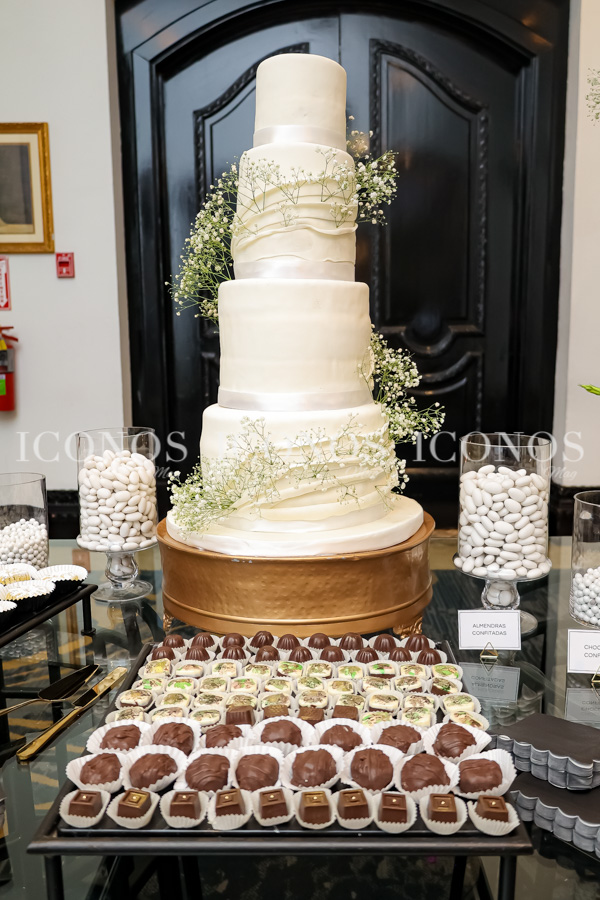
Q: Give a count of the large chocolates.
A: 15